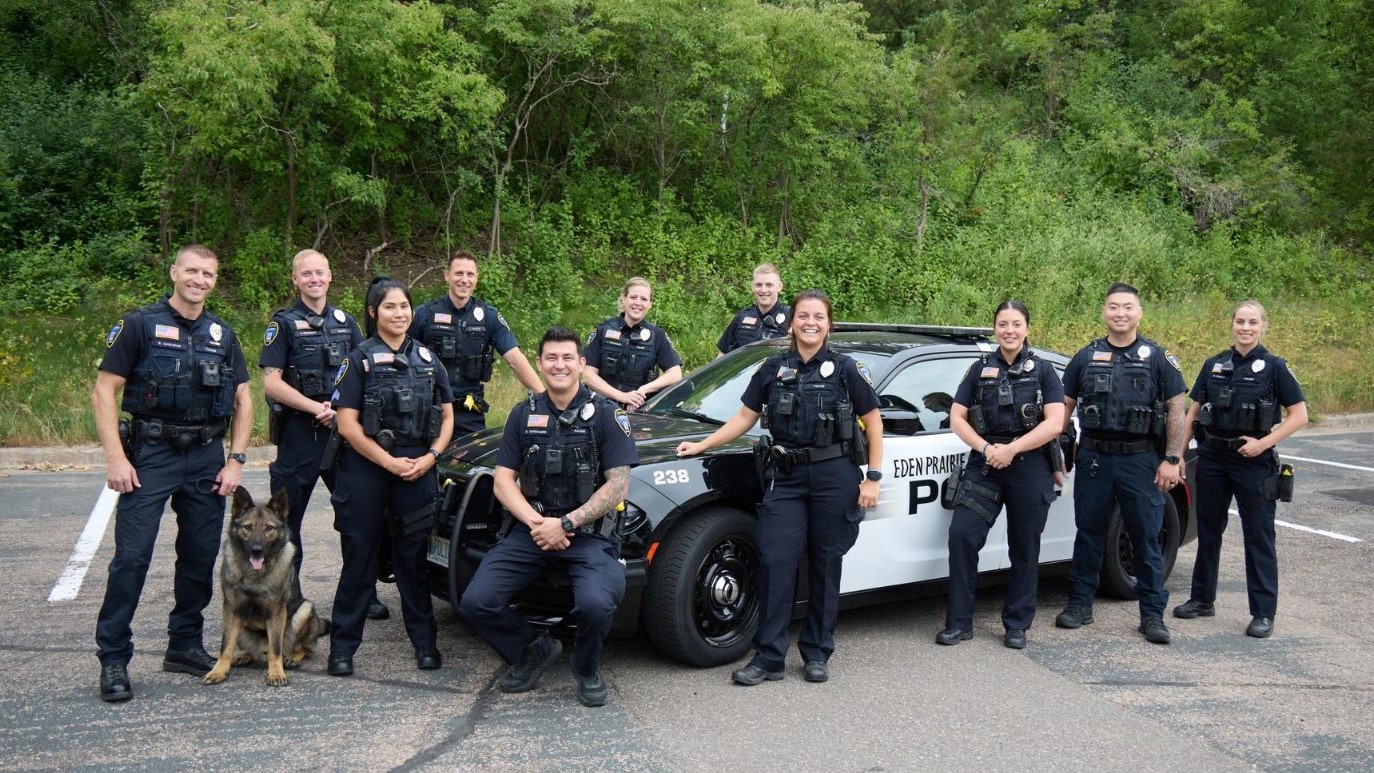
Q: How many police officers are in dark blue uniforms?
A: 11